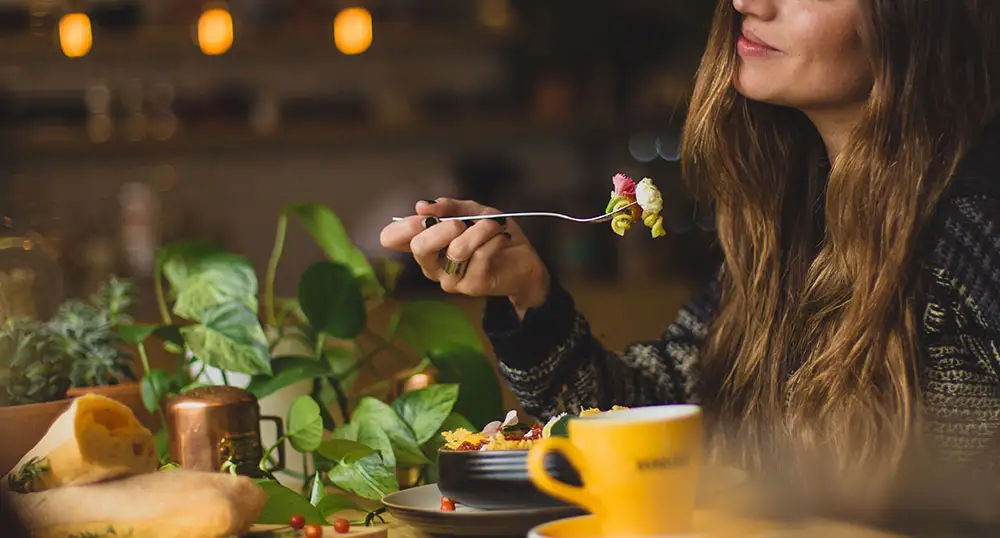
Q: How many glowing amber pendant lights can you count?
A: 3